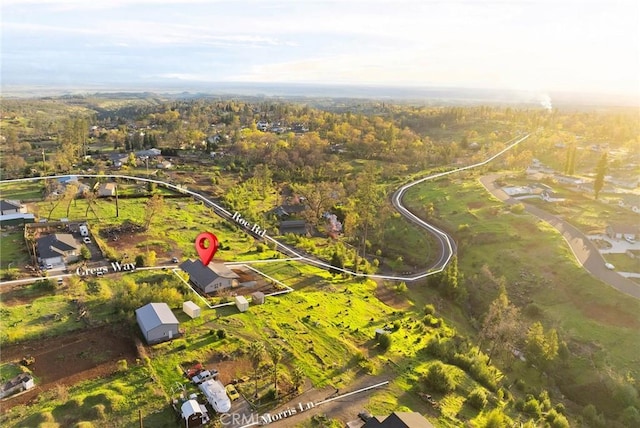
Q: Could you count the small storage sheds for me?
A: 3